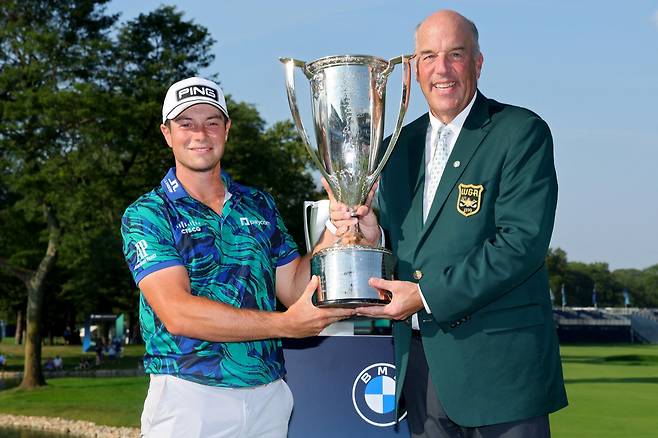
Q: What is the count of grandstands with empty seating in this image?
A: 1